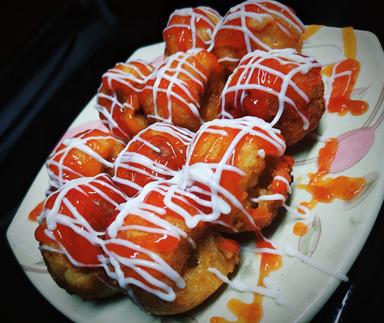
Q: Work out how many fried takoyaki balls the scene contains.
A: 10